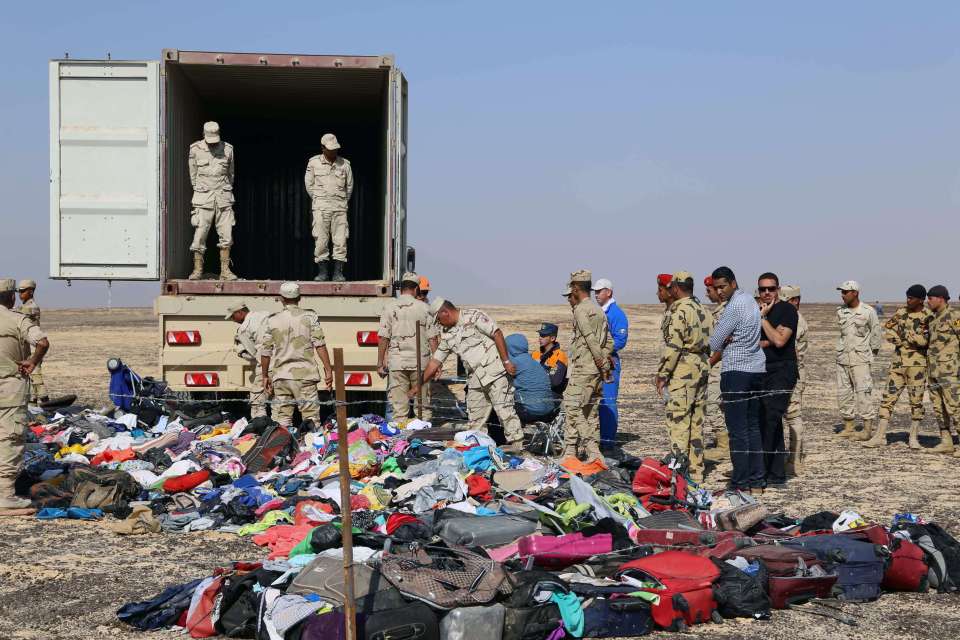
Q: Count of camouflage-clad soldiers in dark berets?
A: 2